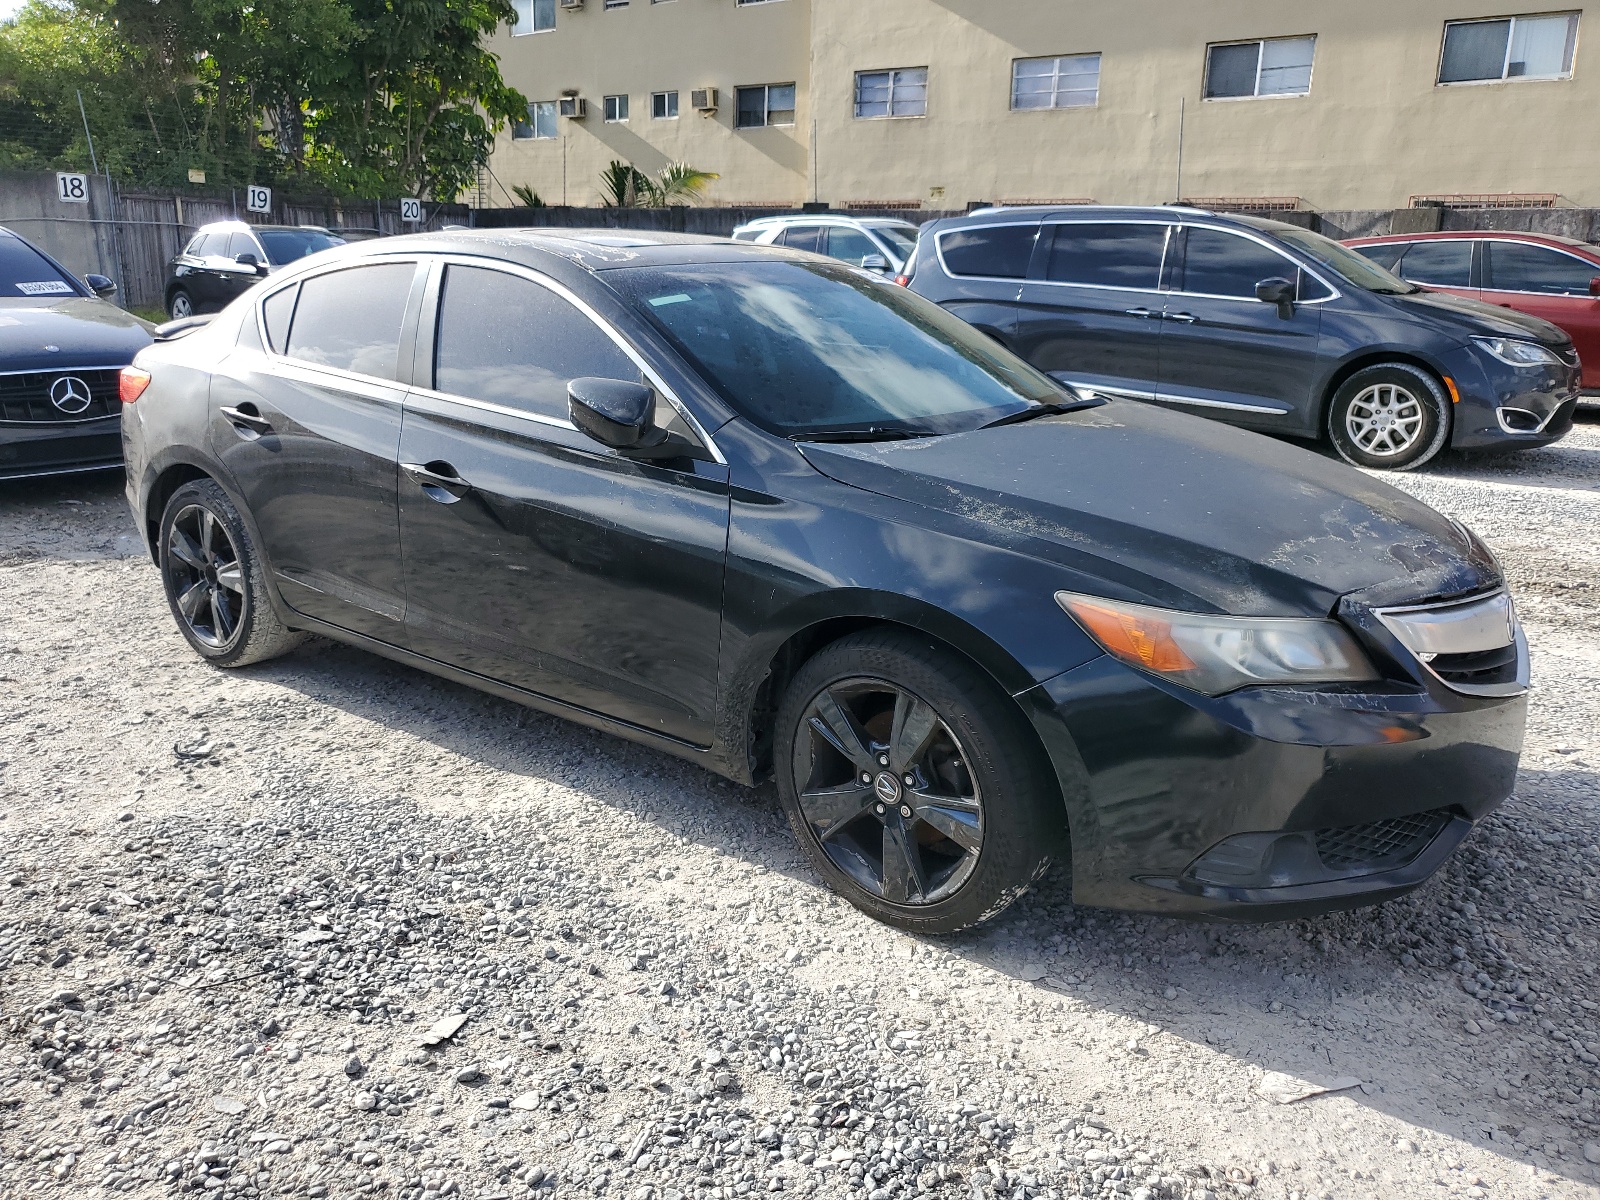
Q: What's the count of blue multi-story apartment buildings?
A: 0